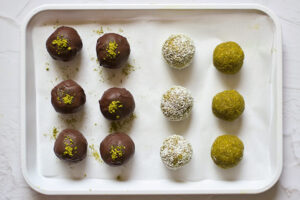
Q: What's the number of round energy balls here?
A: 12